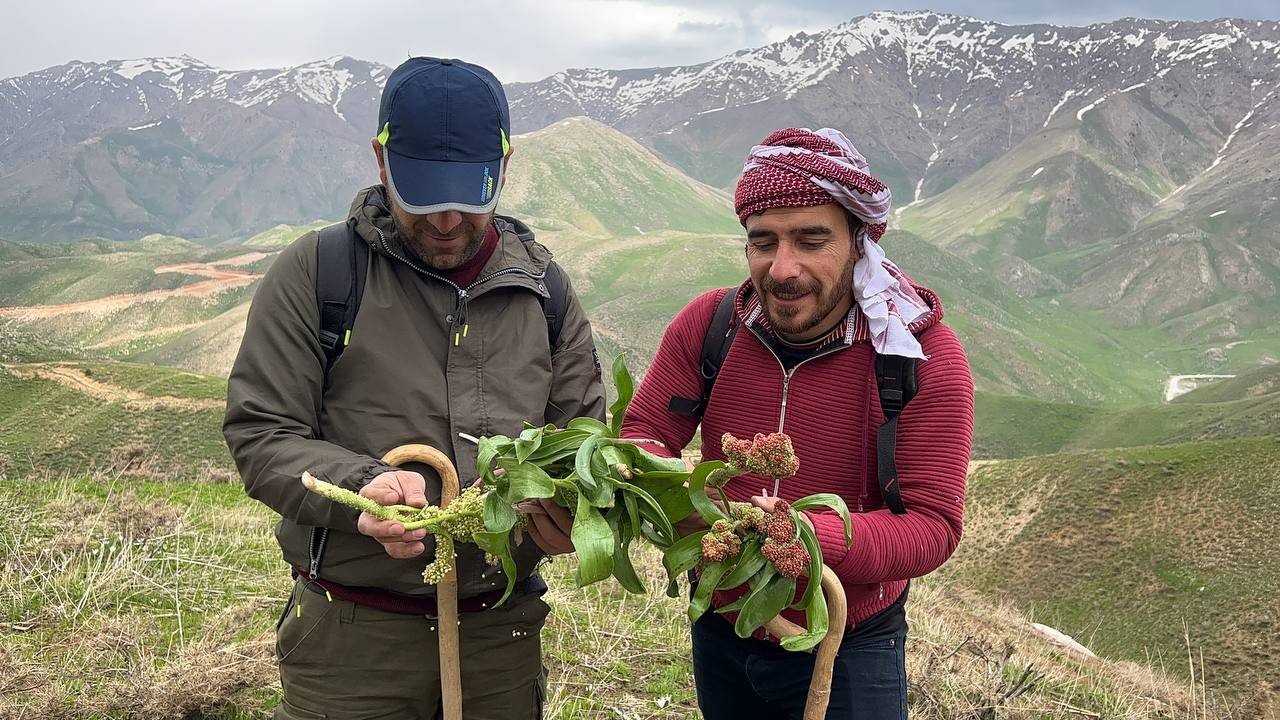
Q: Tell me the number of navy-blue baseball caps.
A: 1